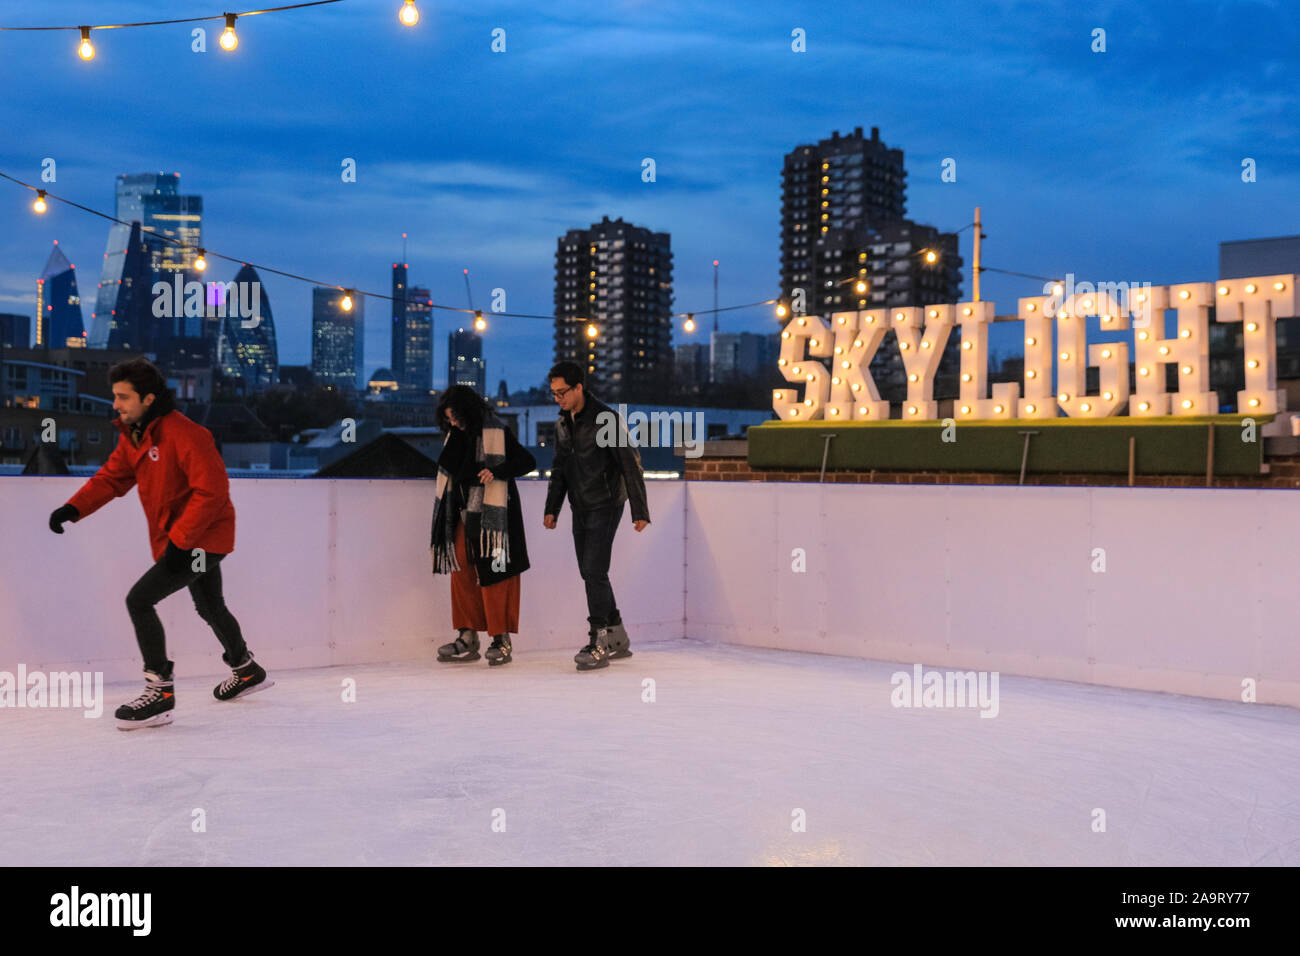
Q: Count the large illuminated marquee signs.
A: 1